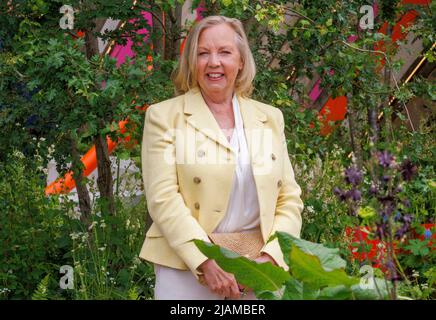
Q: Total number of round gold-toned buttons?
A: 5